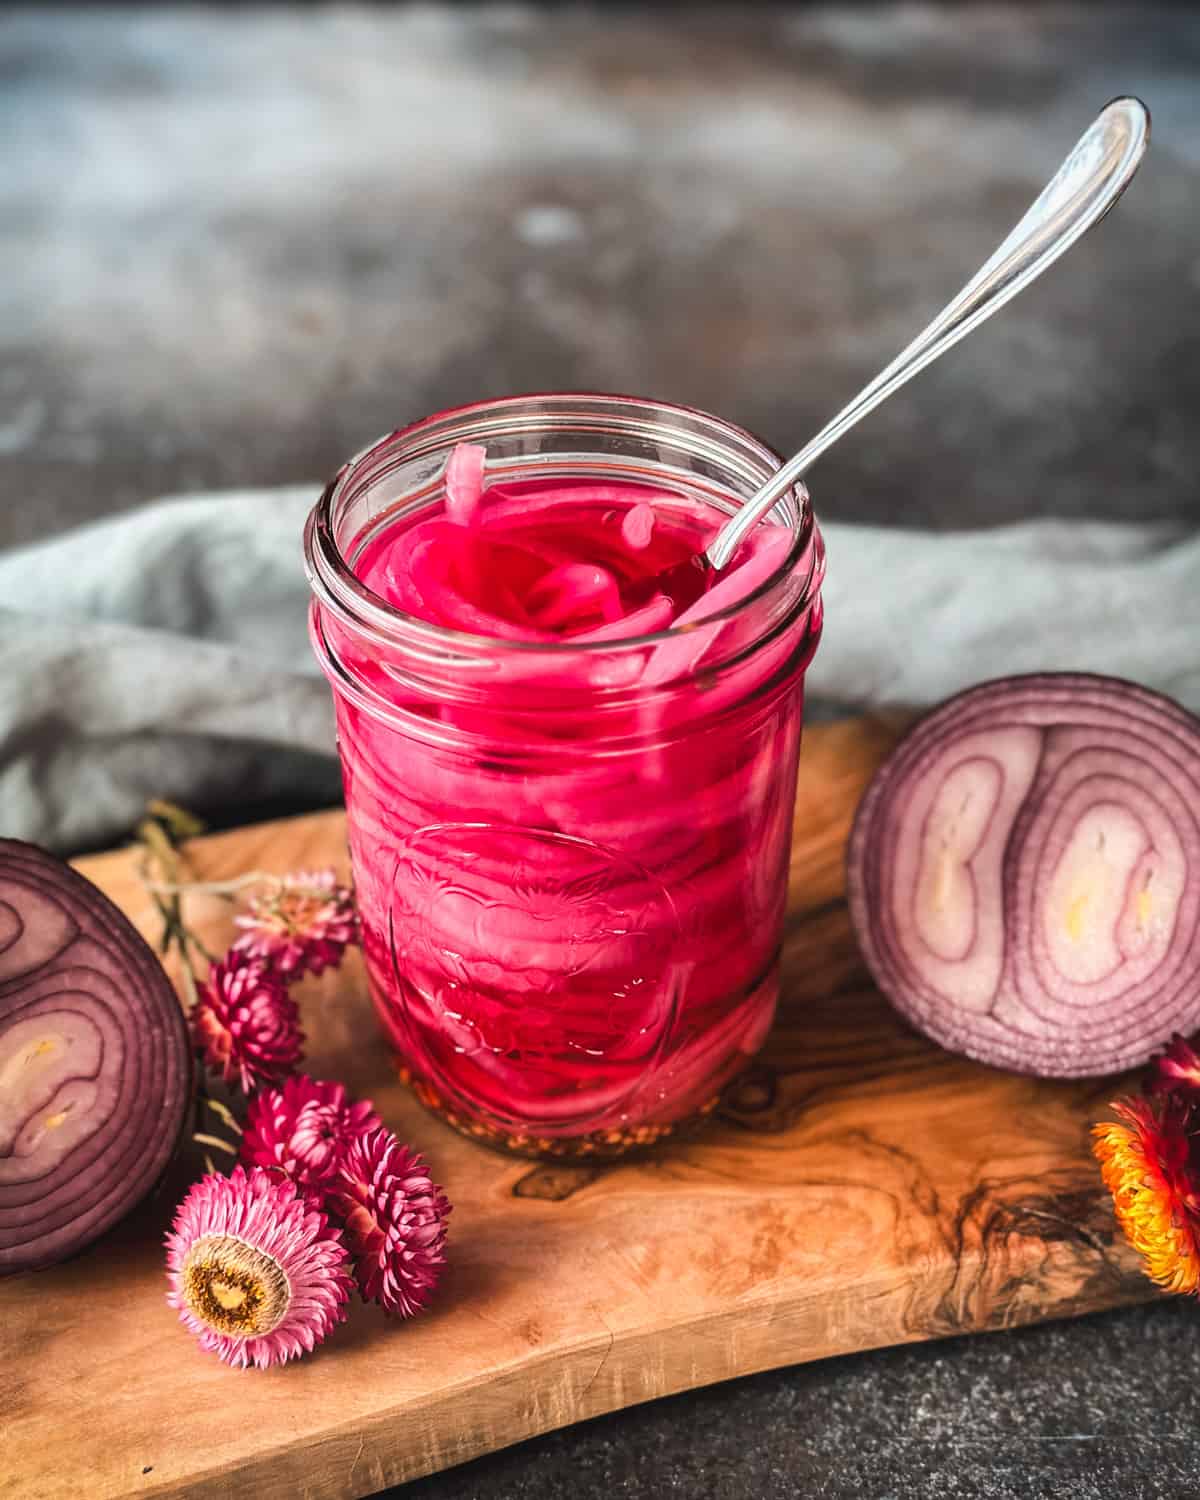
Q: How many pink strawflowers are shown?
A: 5